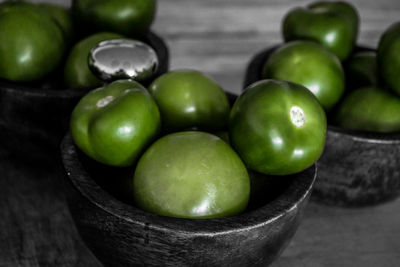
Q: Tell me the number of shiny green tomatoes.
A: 13